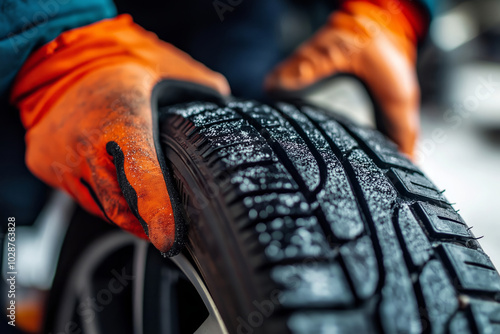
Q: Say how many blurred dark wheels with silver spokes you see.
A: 1